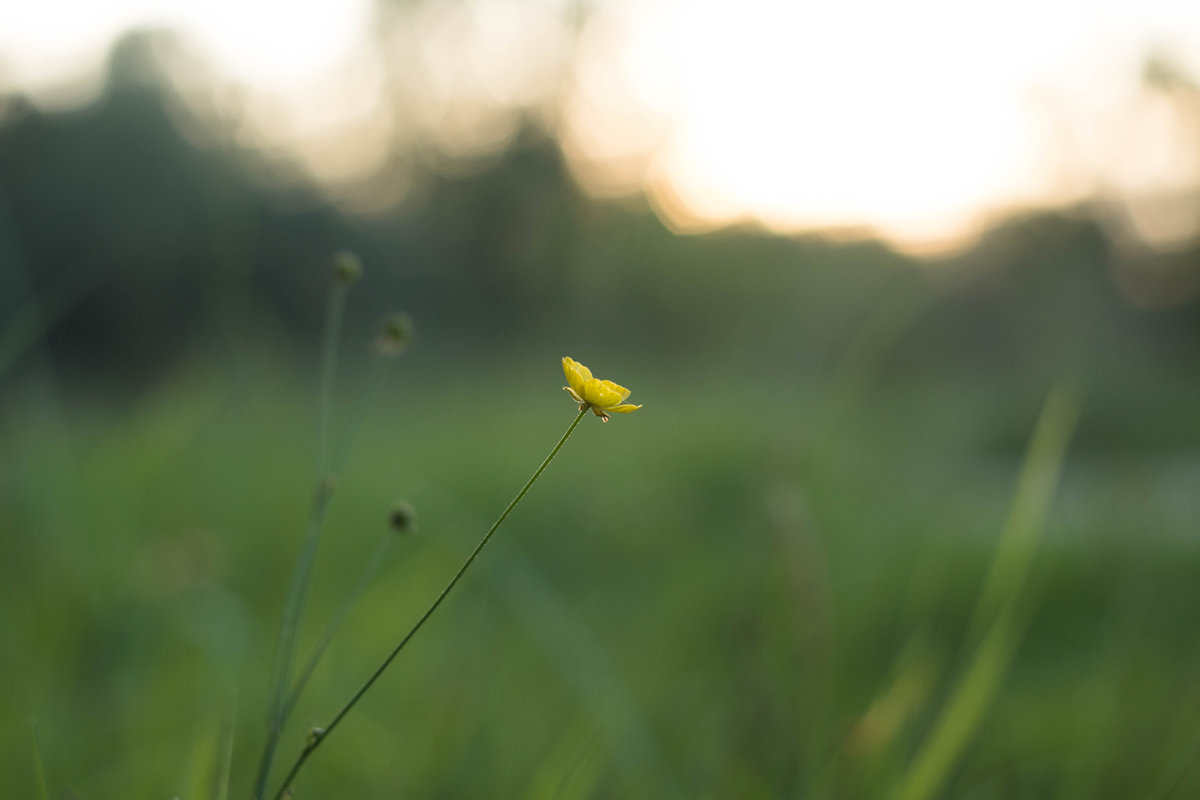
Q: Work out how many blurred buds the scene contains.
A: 3